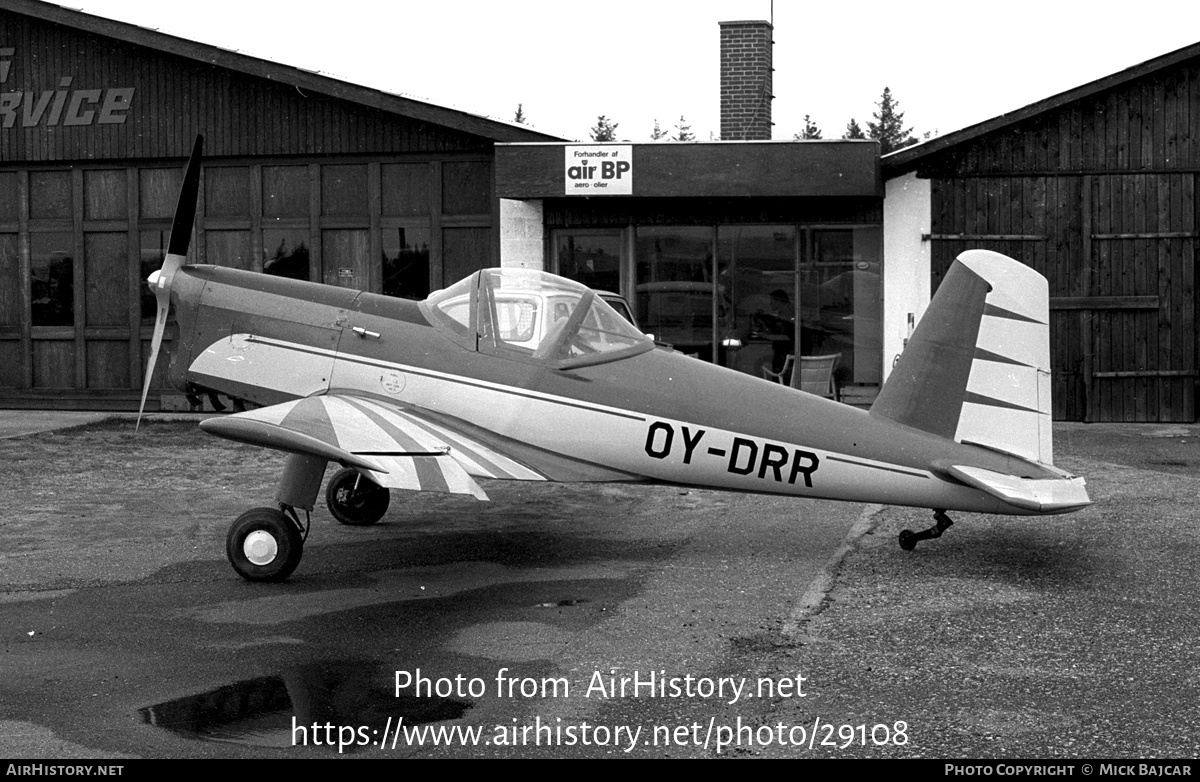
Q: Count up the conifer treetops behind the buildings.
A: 7